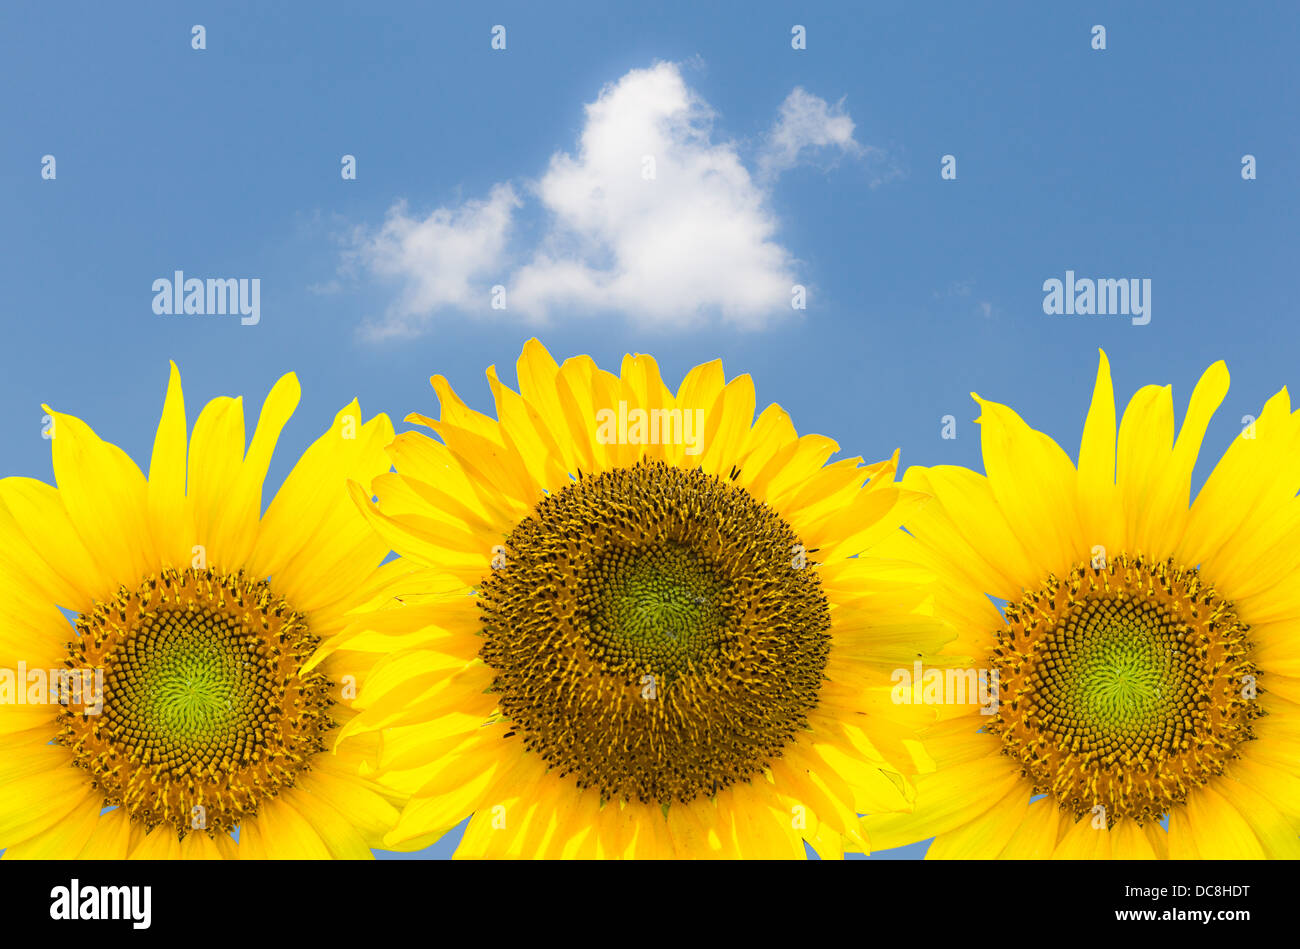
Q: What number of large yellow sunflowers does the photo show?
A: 3